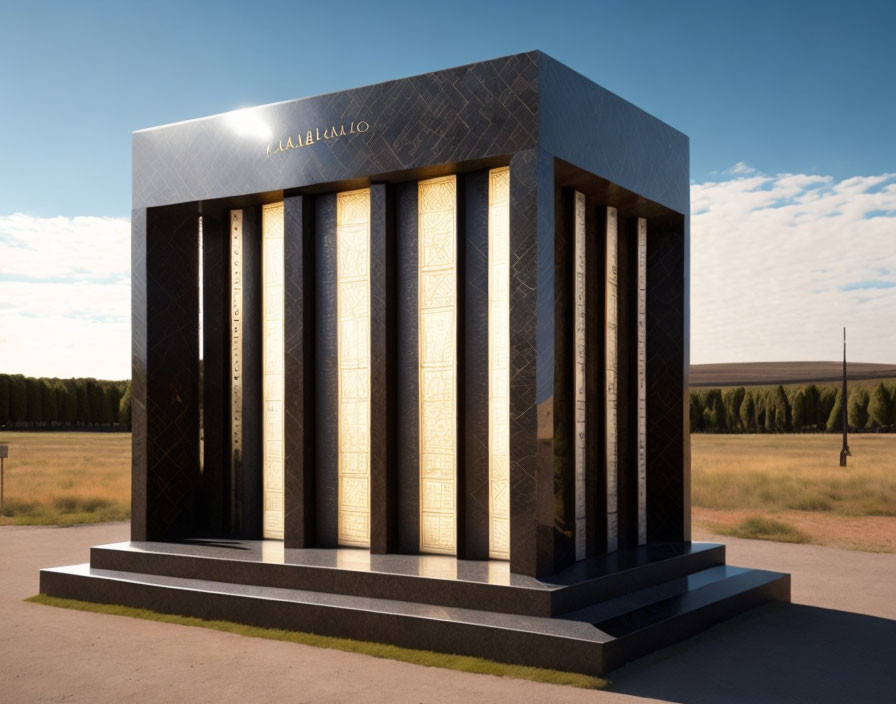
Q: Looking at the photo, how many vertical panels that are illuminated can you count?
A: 4